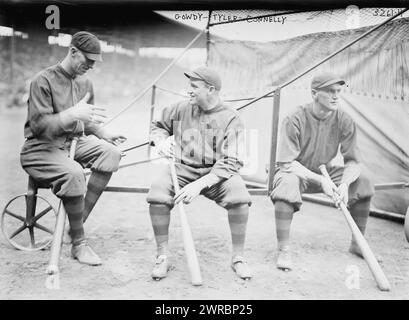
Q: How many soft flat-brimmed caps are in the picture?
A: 3